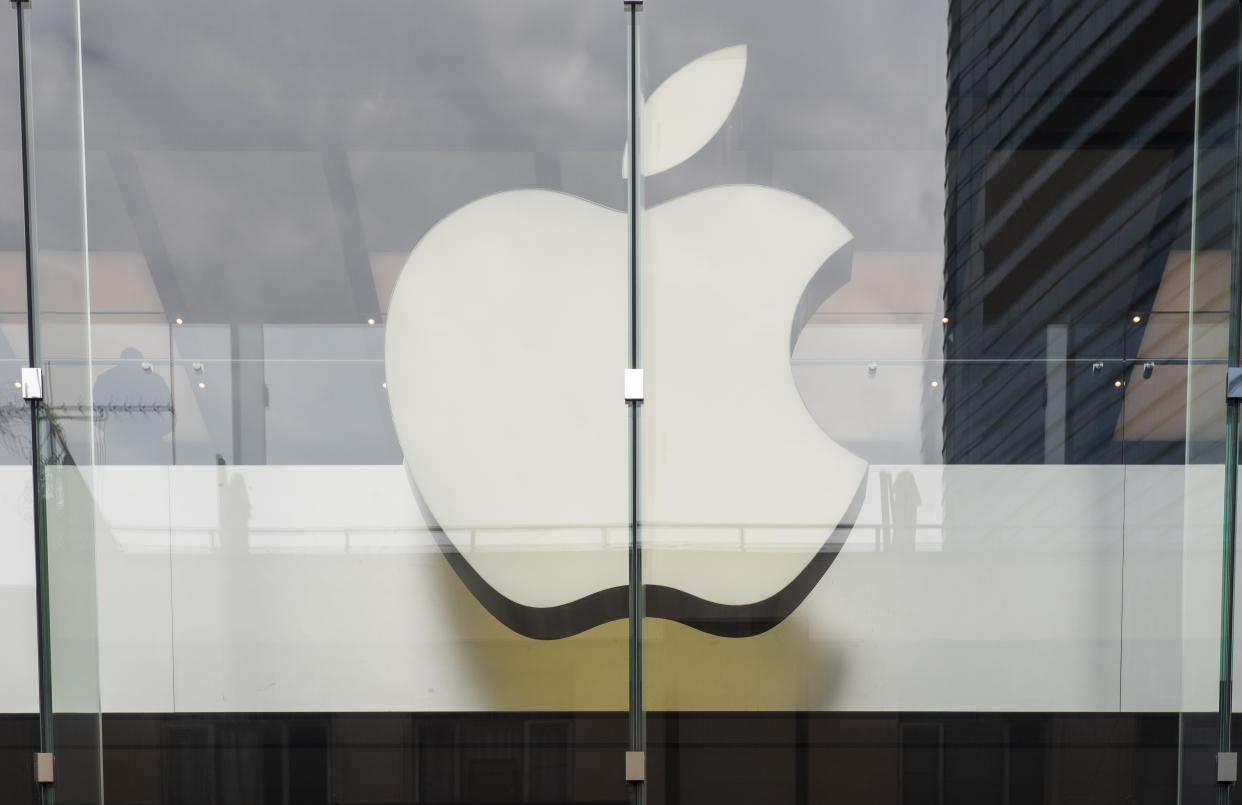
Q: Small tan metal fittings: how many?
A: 2